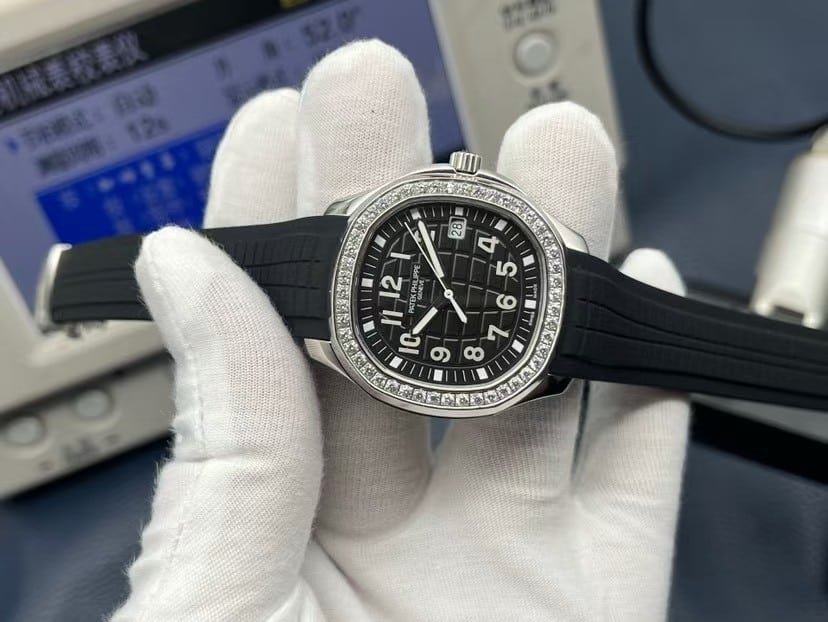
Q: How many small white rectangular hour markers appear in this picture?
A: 12